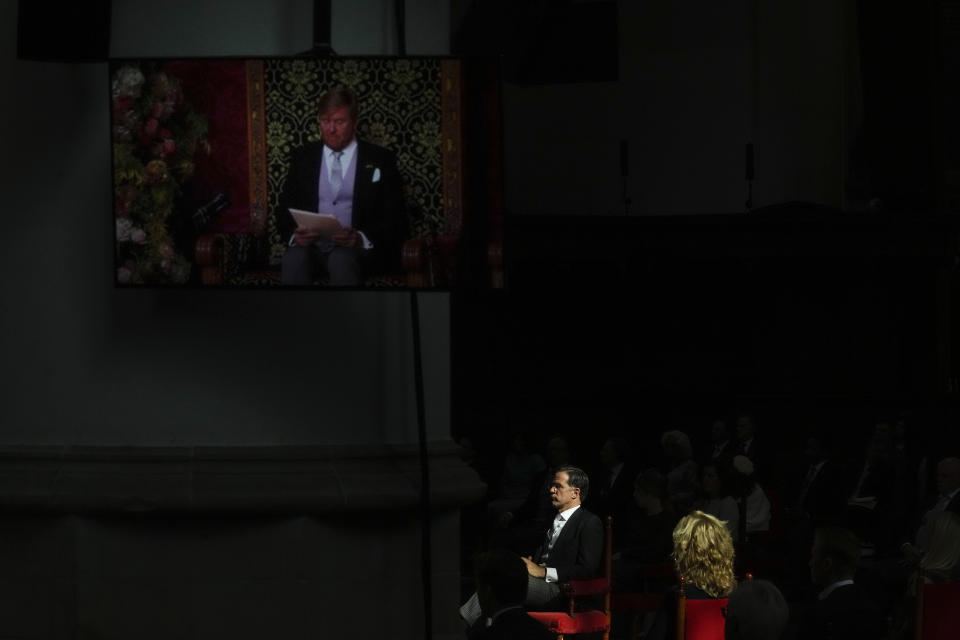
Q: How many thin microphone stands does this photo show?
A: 2